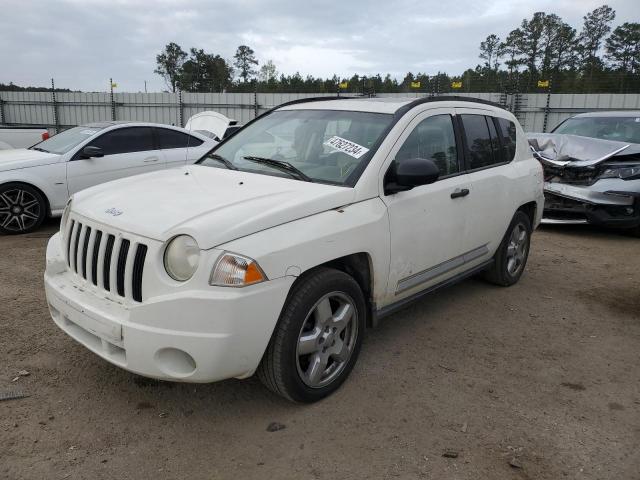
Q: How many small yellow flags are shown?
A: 5